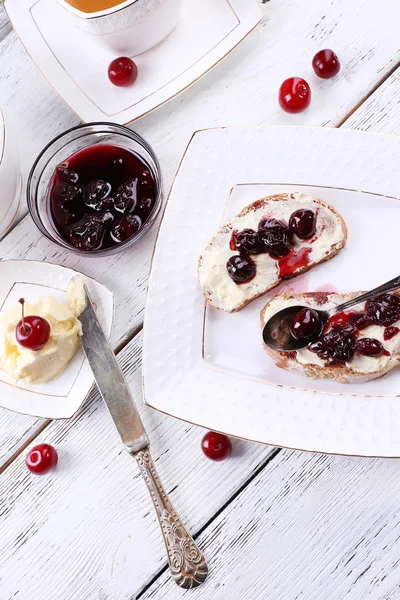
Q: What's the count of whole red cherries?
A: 6